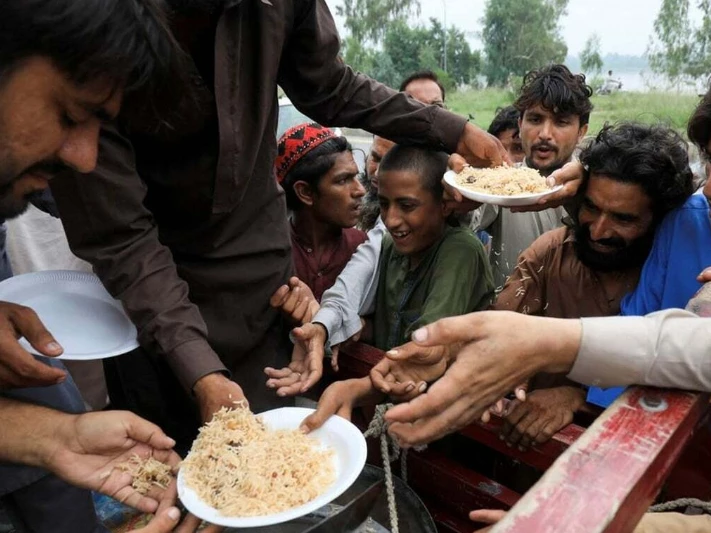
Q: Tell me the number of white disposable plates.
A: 3